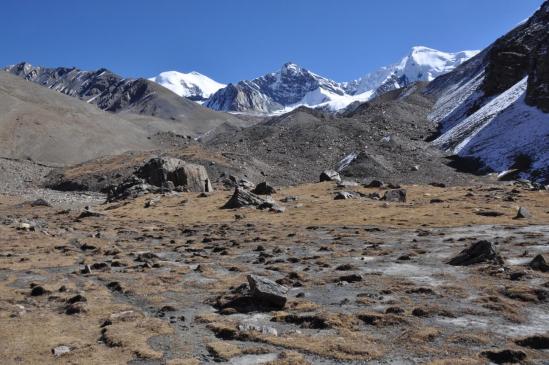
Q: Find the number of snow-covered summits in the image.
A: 3